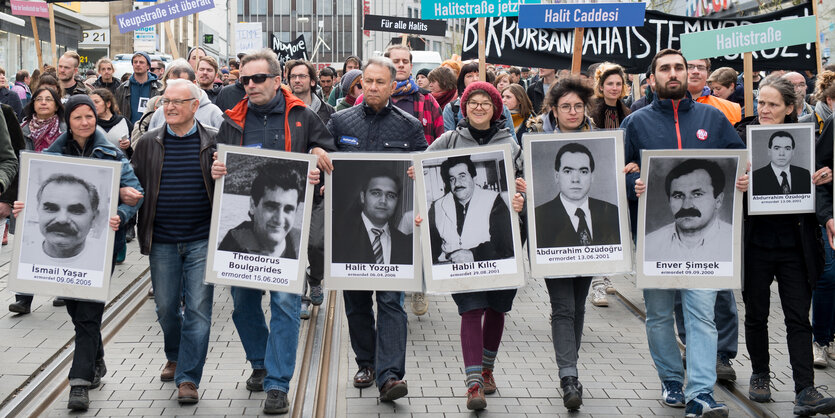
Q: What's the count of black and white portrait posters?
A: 7